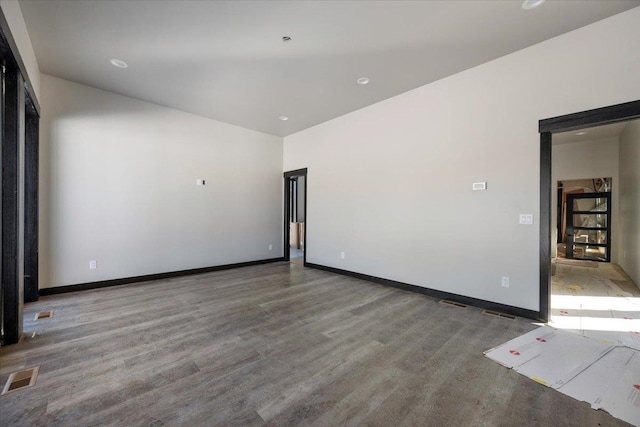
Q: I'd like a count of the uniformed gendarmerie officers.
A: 0